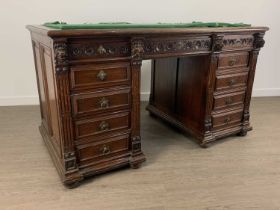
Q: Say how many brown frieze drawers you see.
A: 3